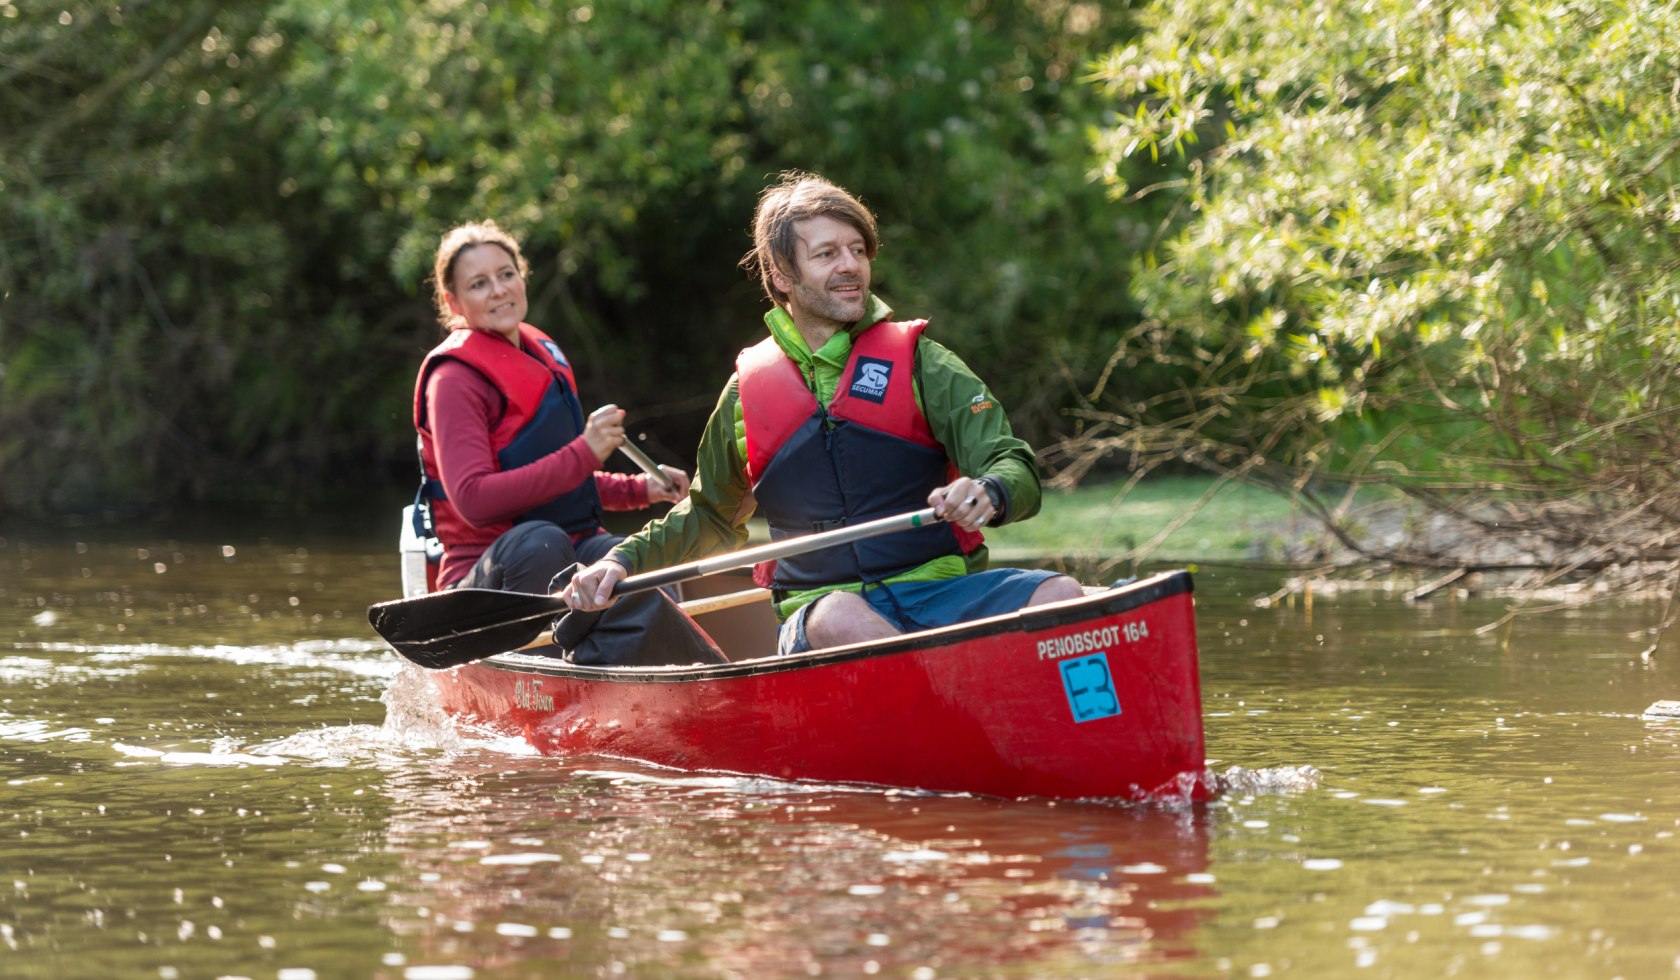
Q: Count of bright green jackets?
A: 1